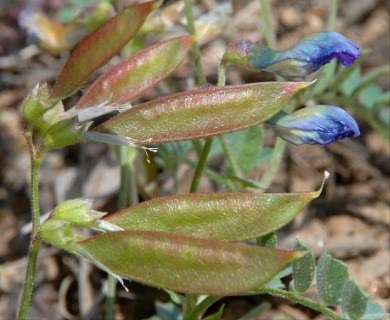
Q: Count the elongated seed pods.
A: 5